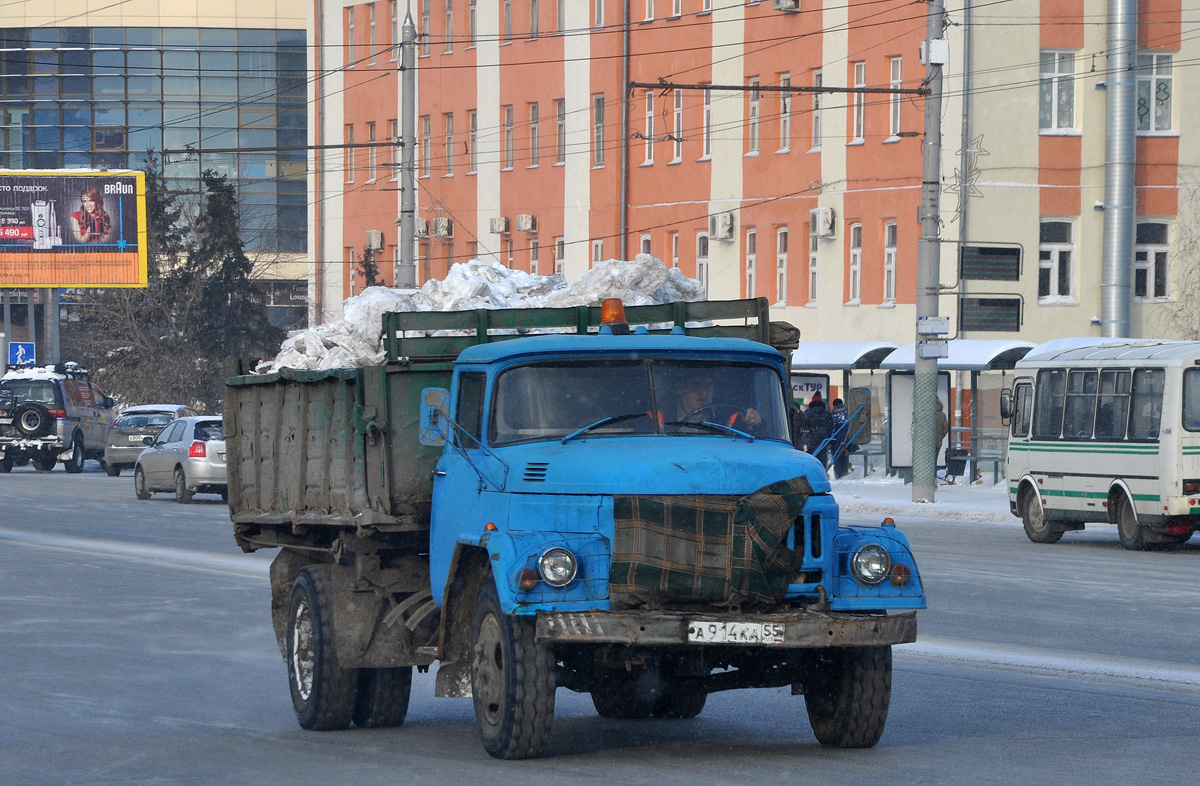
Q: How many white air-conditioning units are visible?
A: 8